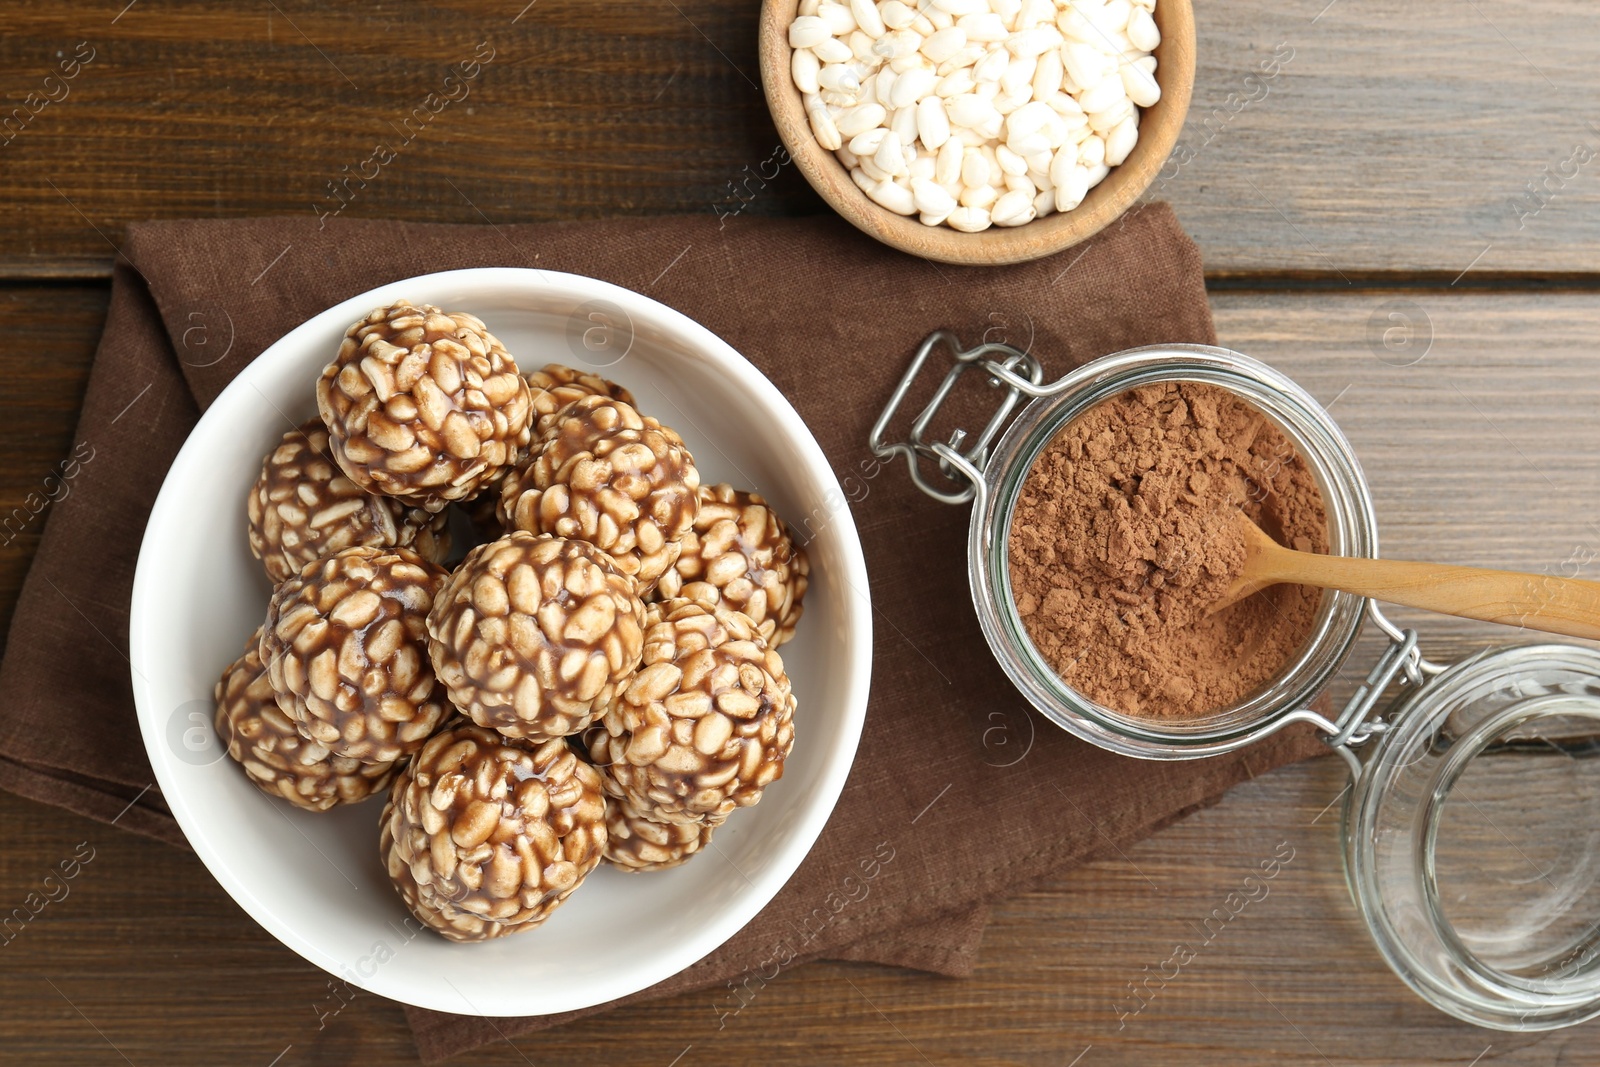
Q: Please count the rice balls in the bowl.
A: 11